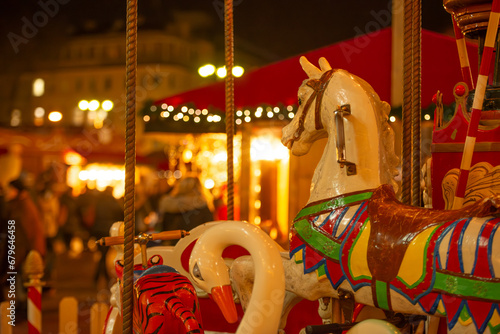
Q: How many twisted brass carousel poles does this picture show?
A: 4